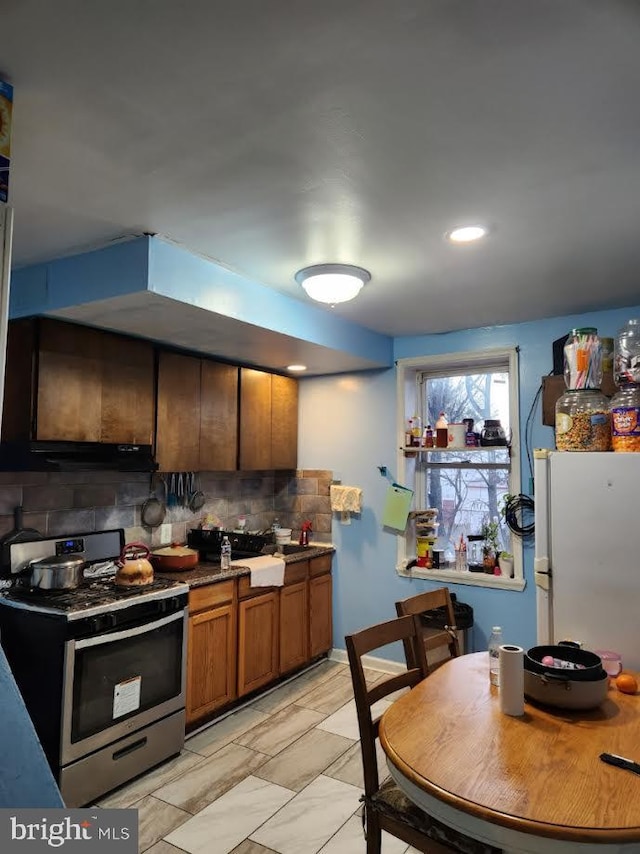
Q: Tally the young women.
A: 0